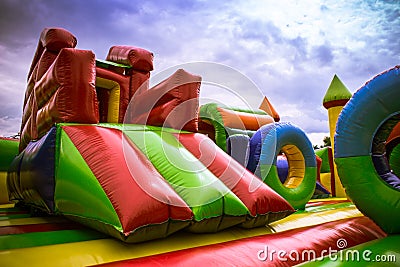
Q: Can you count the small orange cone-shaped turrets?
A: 1